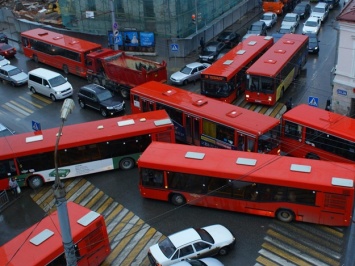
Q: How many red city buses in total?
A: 8